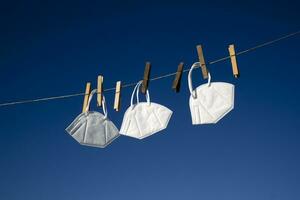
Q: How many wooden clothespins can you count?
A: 7